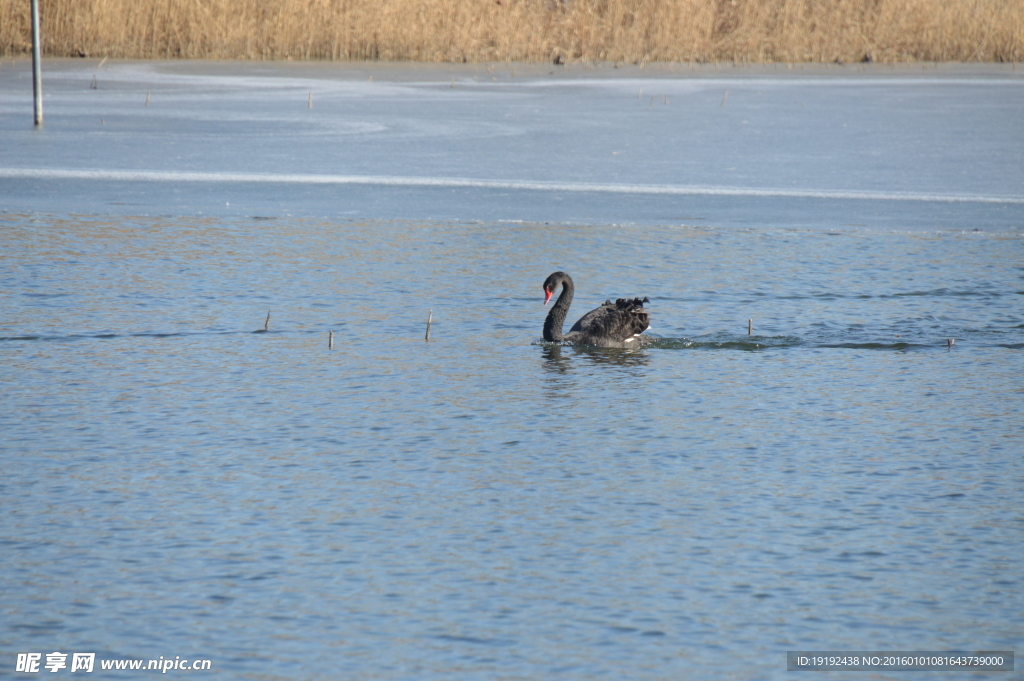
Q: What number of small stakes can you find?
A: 5